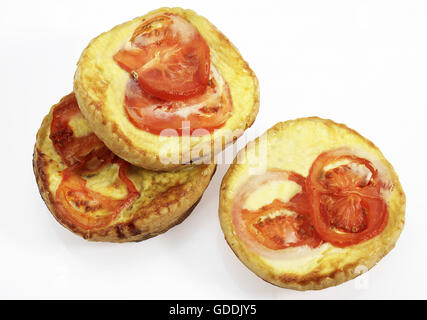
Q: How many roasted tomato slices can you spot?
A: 6